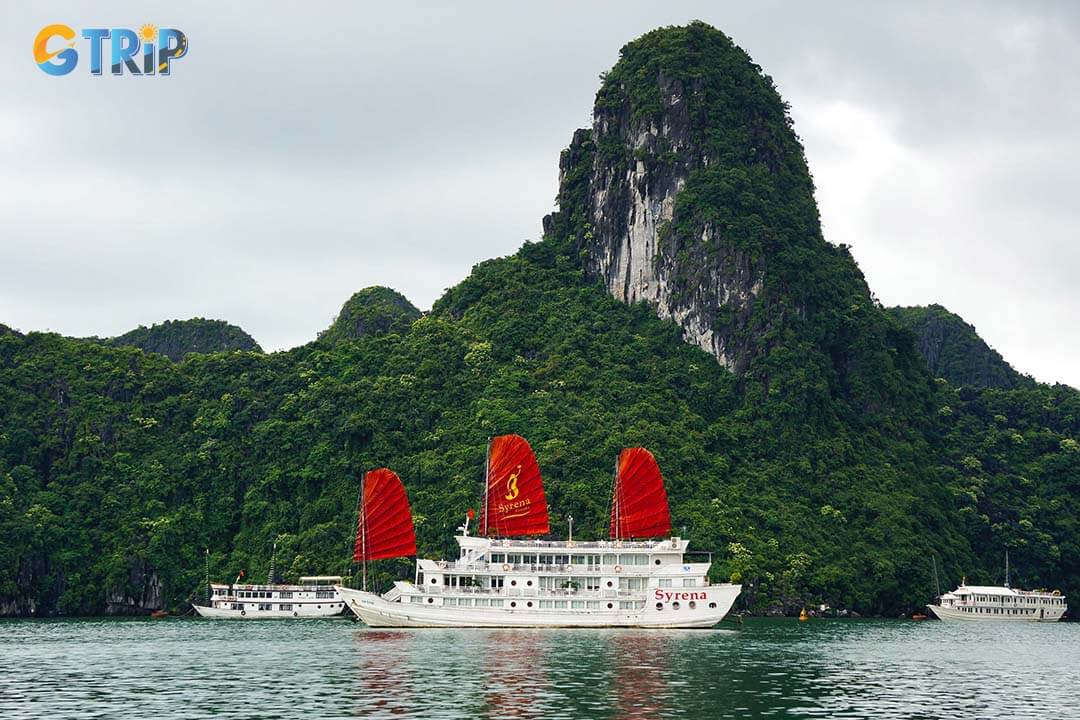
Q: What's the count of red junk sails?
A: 3